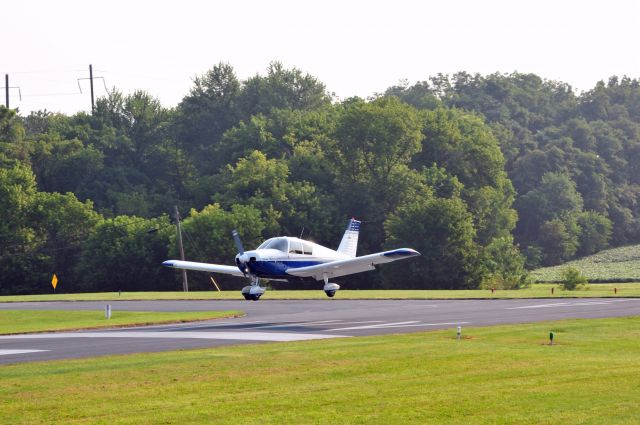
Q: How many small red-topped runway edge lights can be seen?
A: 3